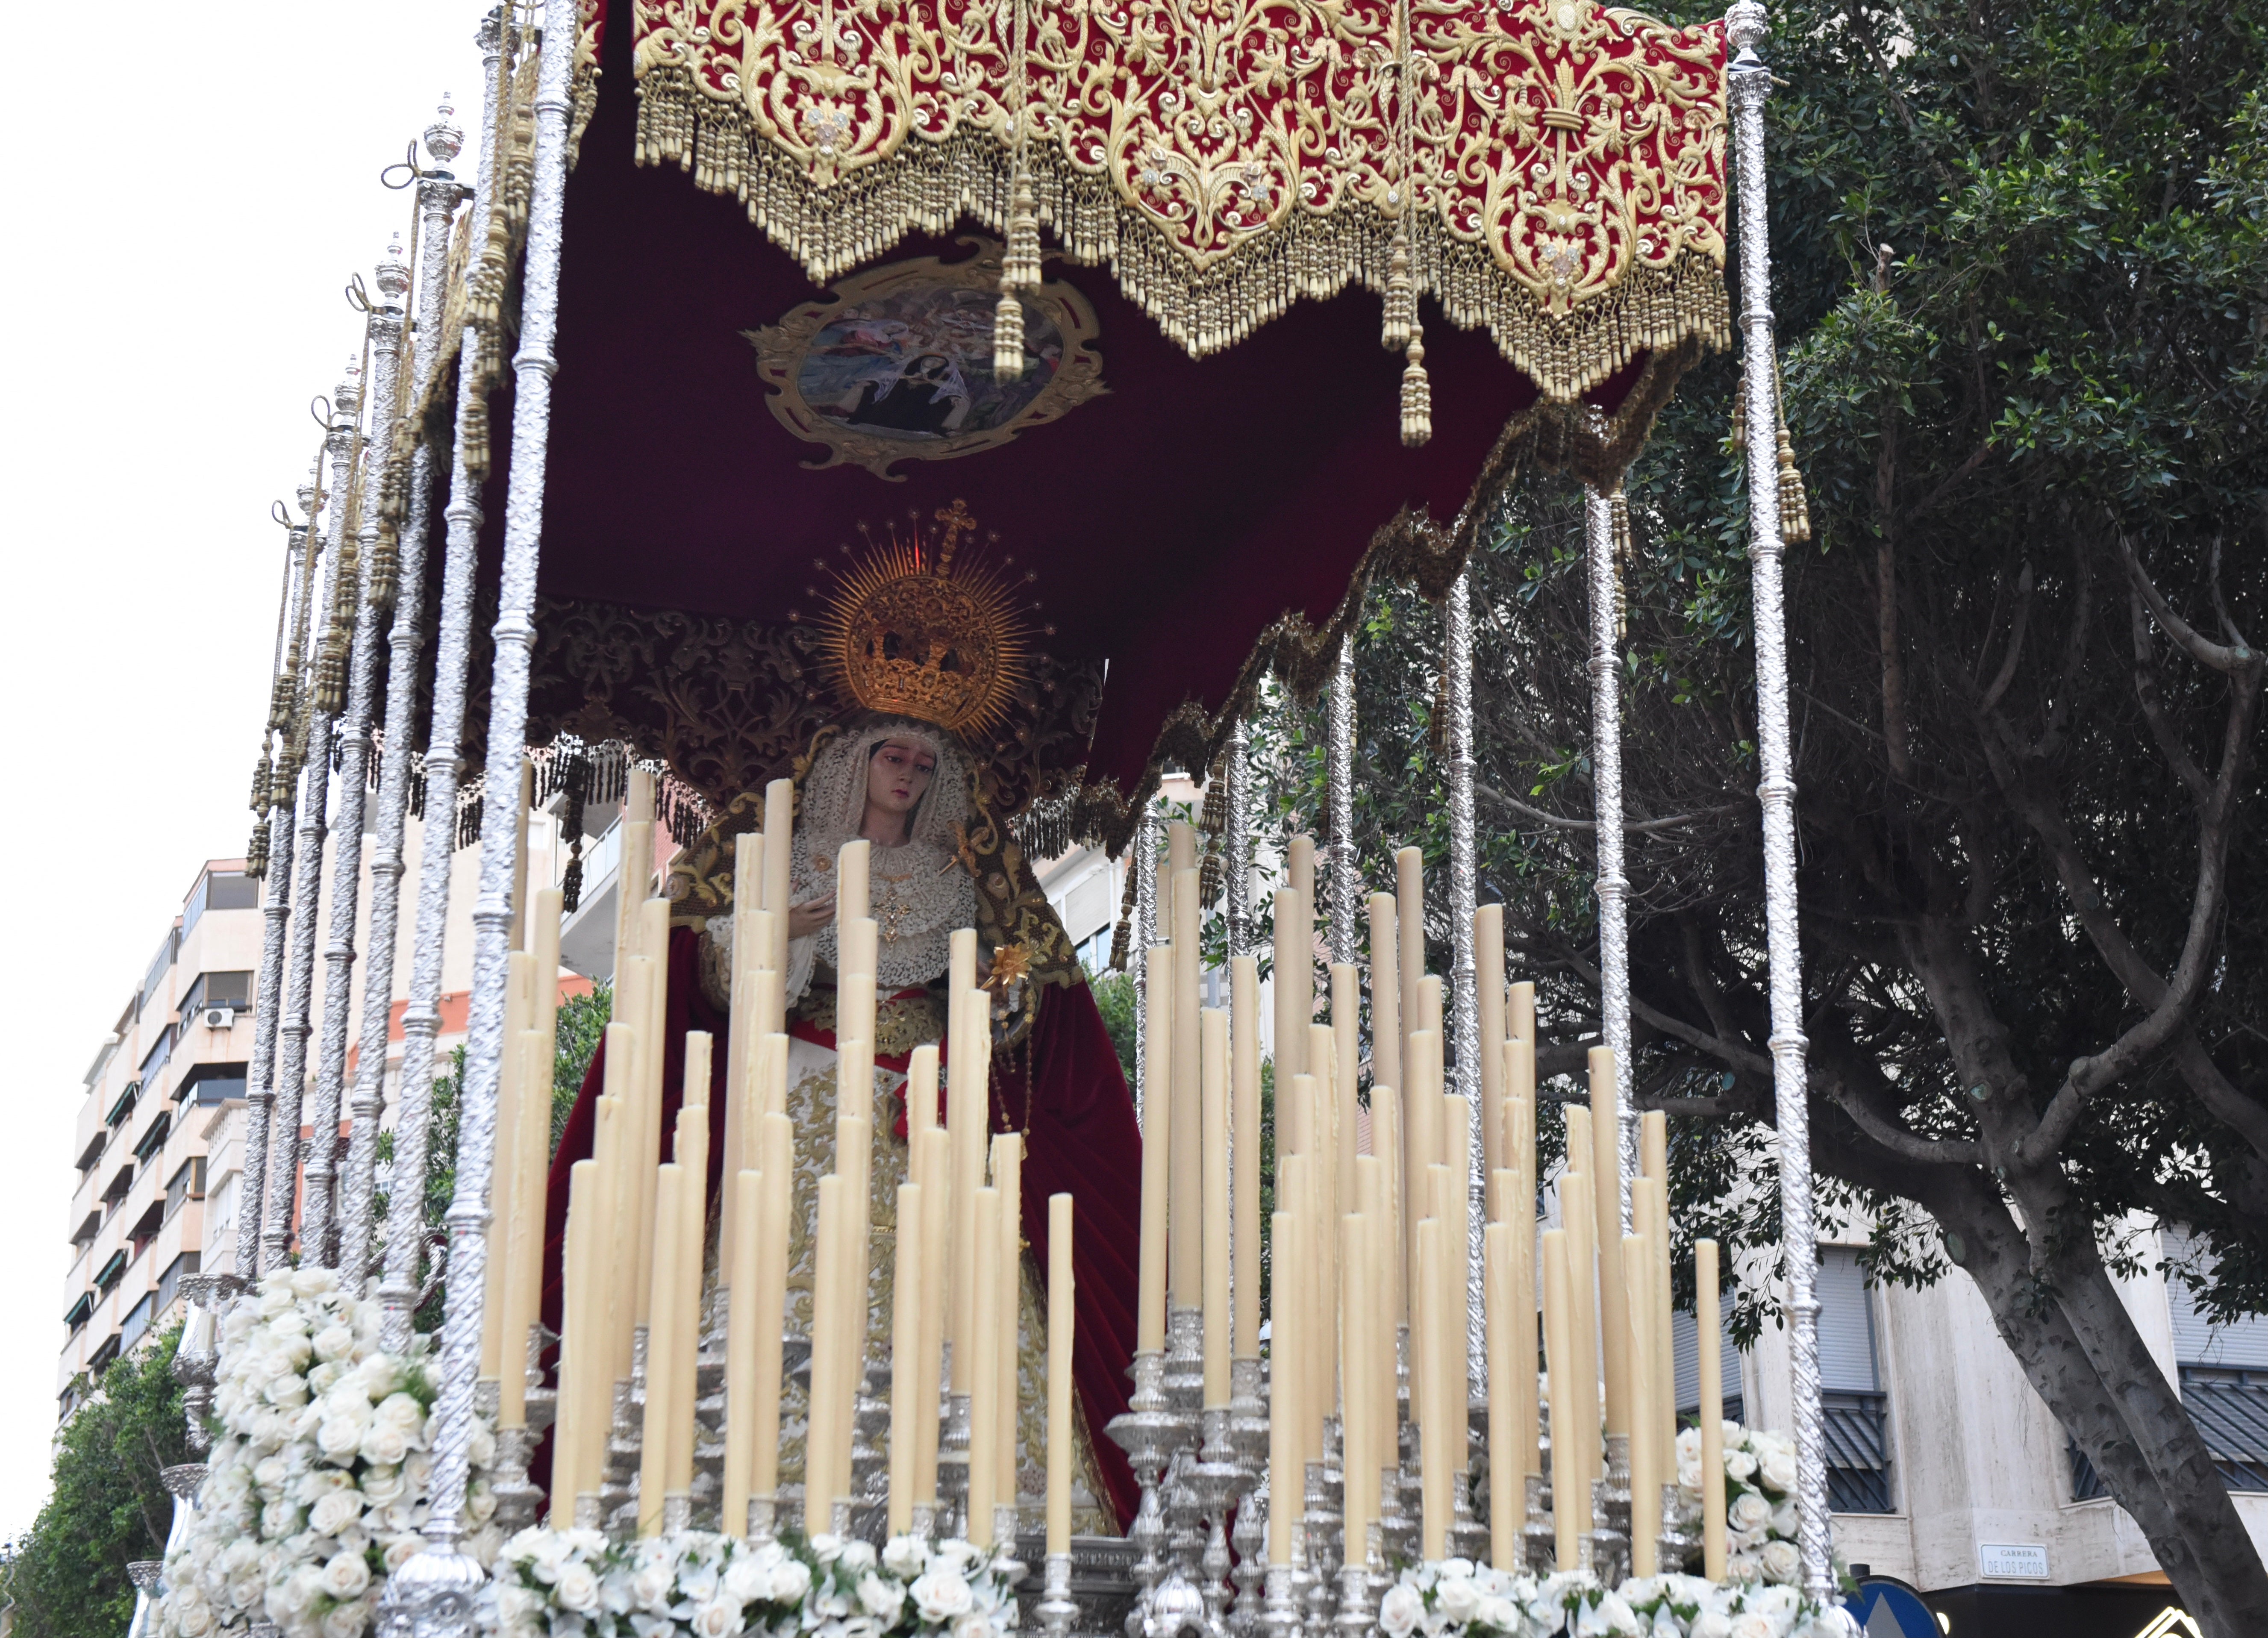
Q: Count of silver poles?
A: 12